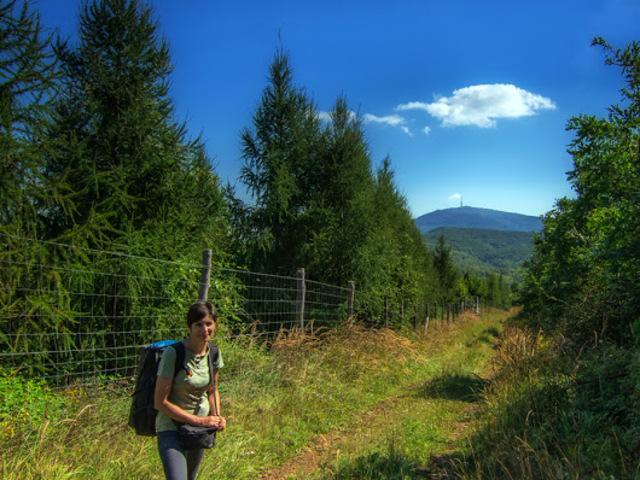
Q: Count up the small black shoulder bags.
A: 1